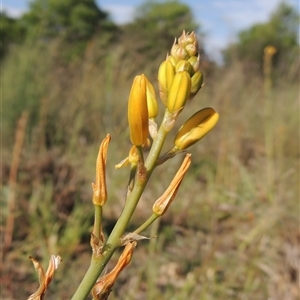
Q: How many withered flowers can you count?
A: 4